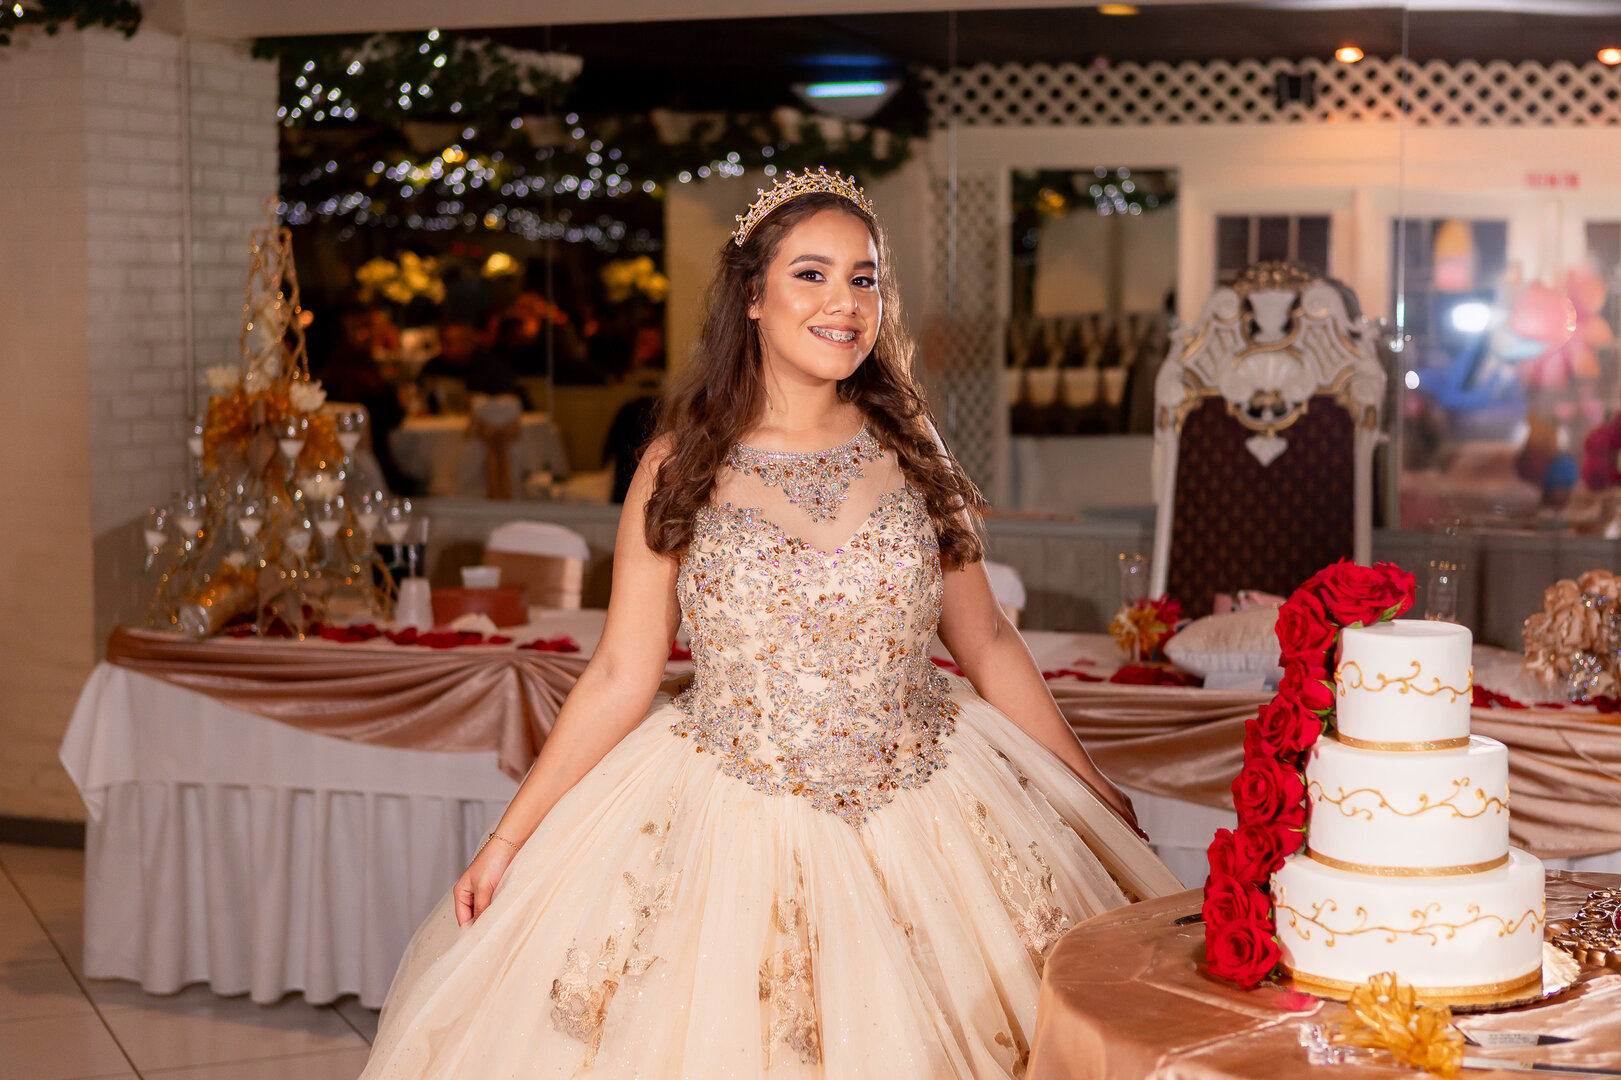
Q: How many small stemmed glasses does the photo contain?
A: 10